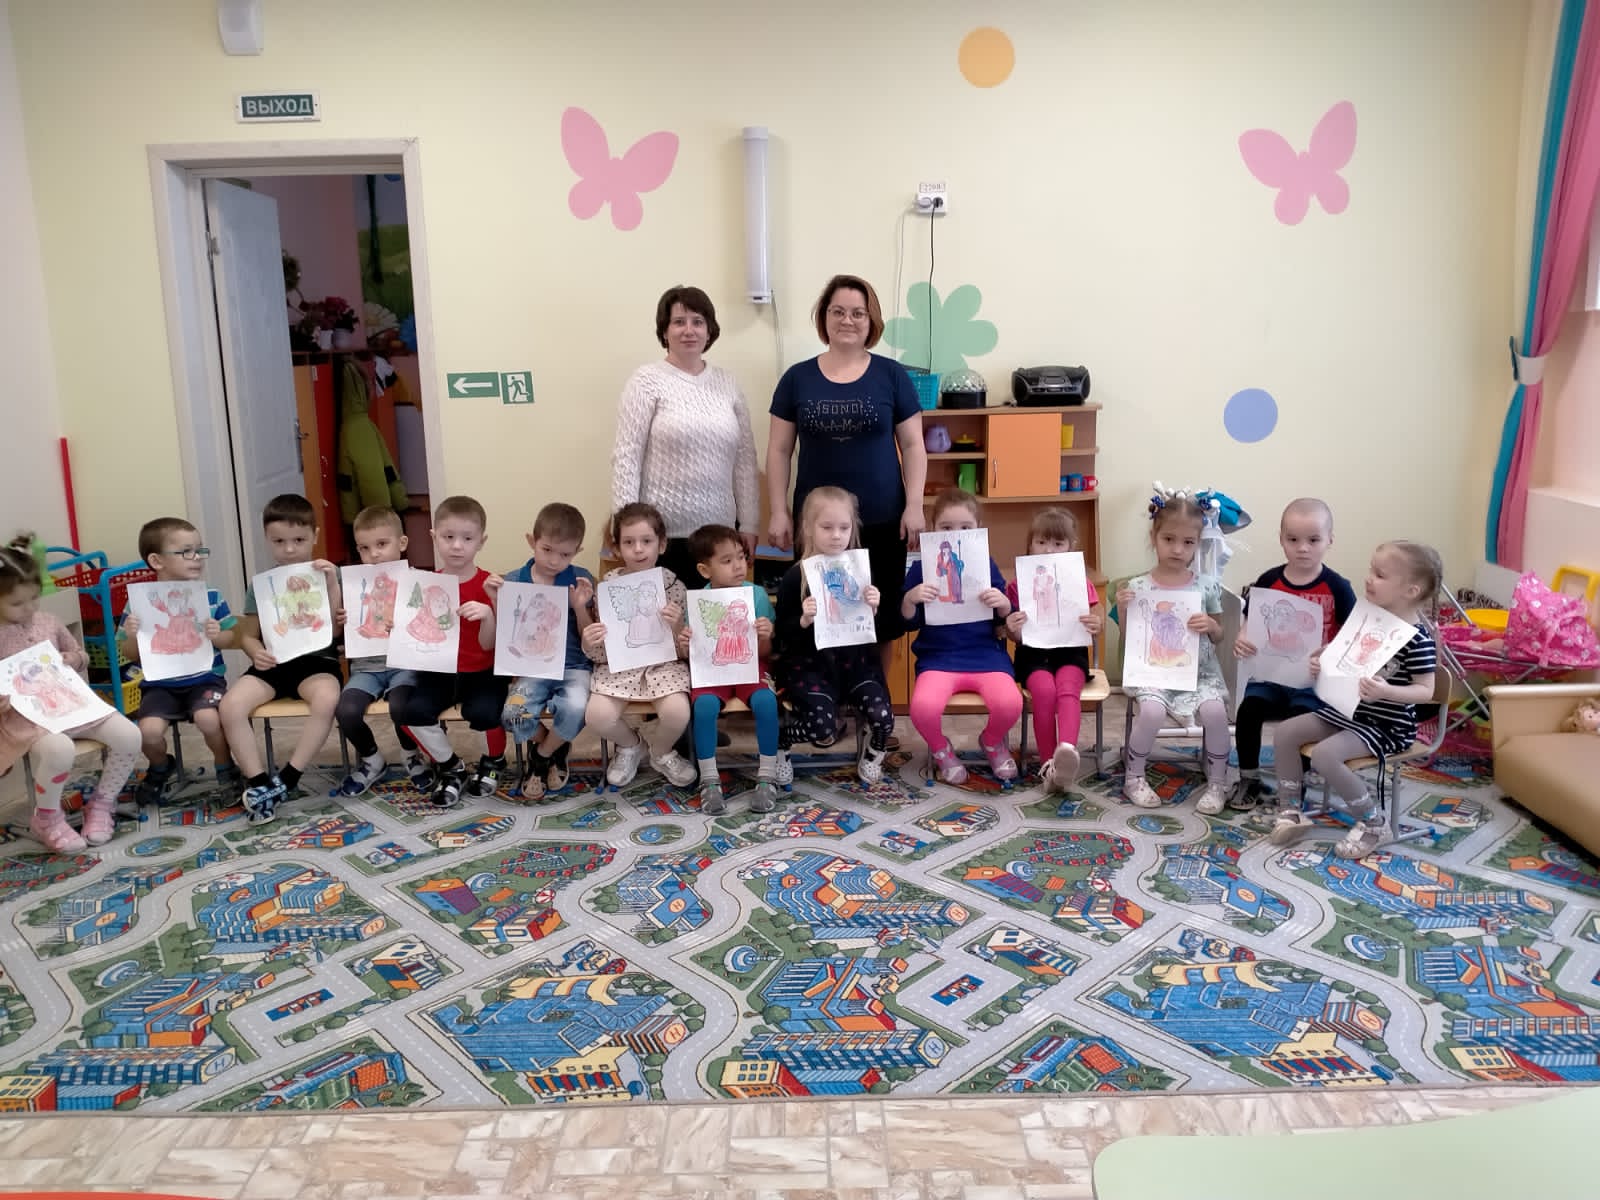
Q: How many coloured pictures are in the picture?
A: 14